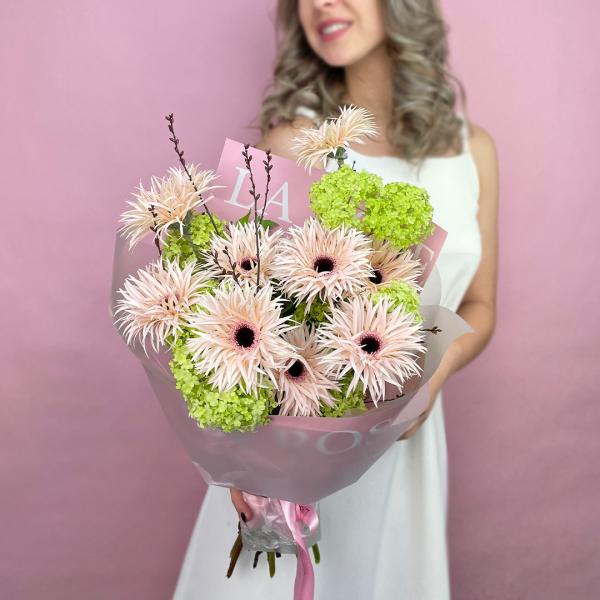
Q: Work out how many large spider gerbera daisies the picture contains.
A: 9